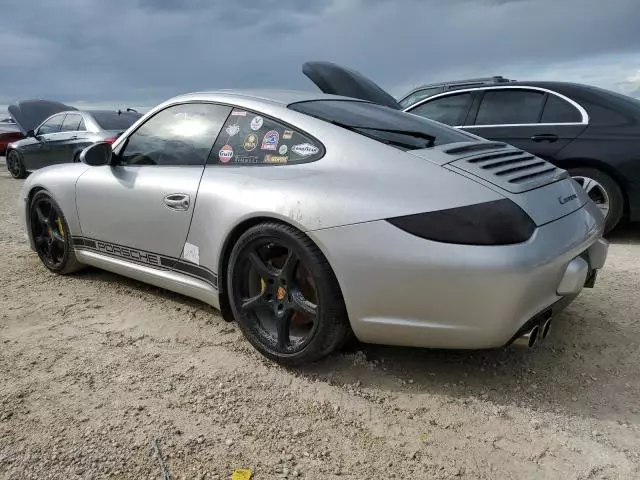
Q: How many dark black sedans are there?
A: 1